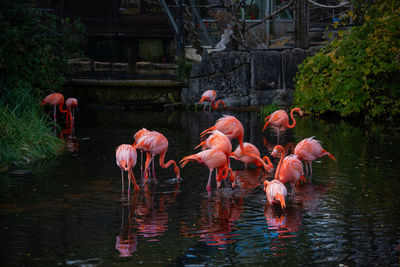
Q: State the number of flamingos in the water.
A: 14